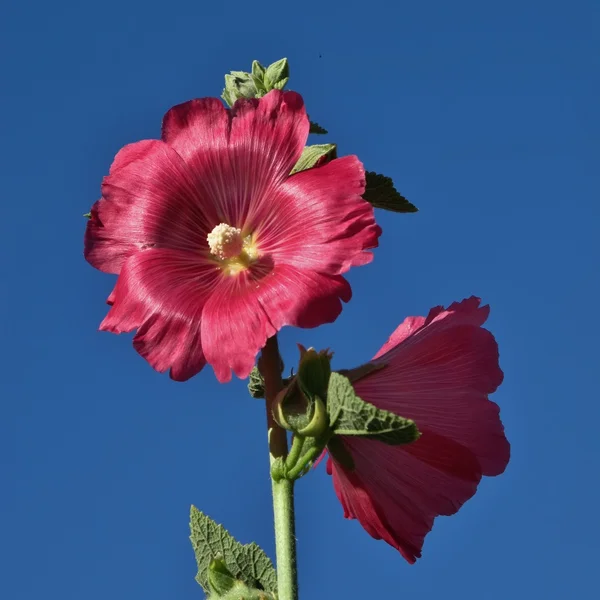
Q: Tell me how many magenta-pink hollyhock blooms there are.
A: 2